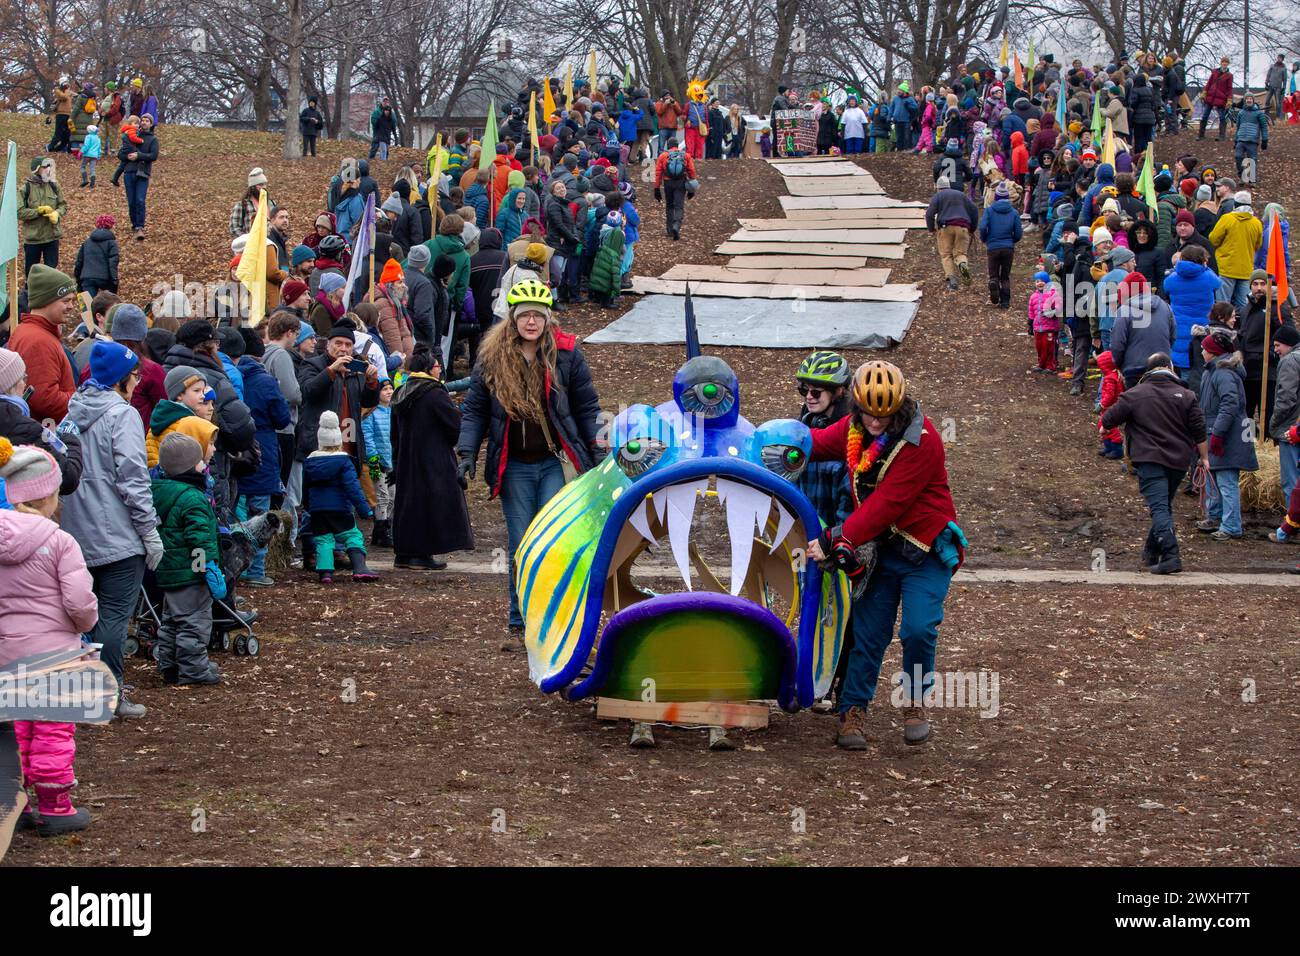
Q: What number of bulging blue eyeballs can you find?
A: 3